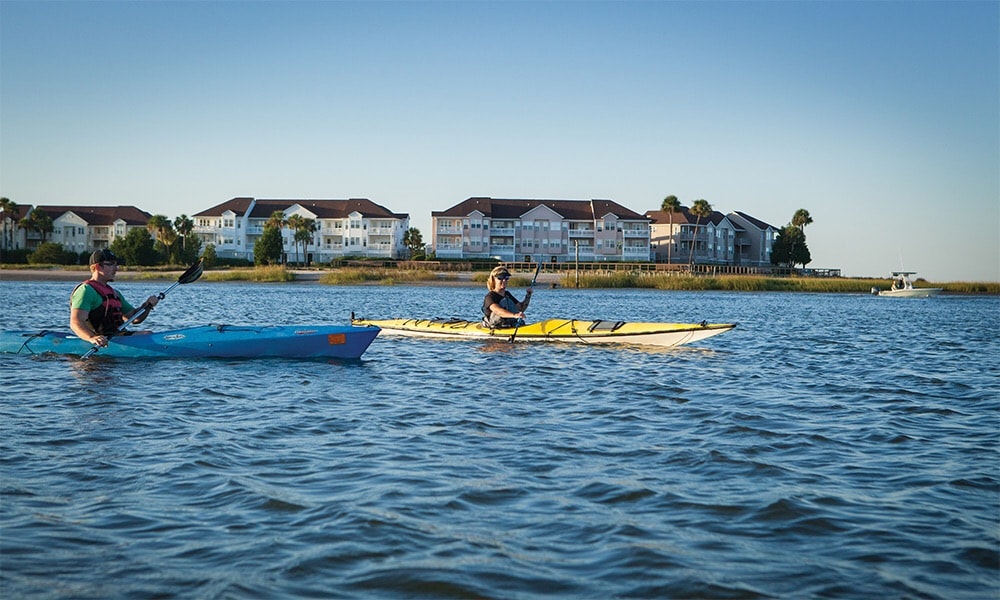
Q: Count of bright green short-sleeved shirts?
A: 1